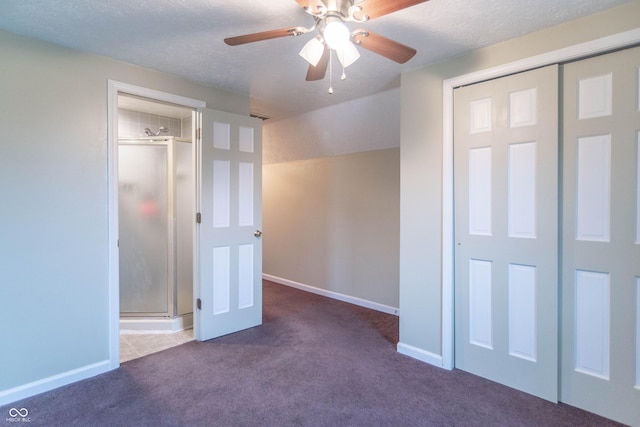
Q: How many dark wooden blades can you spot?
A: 5